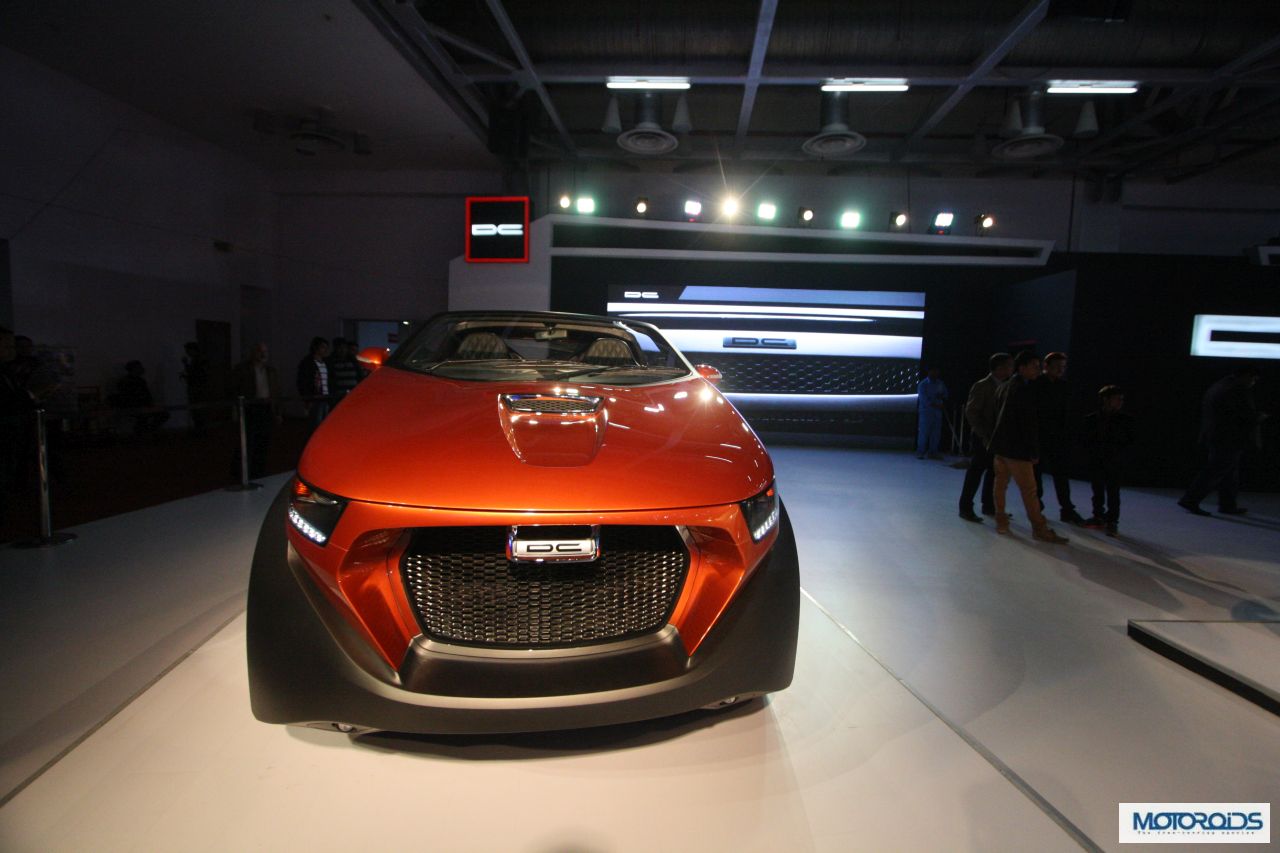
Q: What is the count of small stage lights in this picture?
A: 11